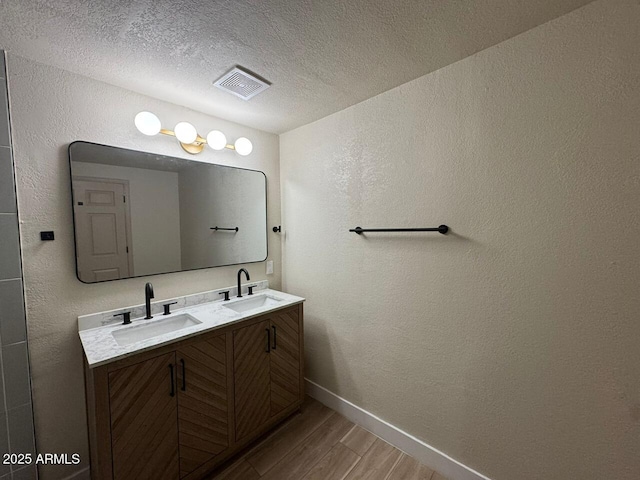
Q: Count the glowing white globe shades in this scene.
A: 4